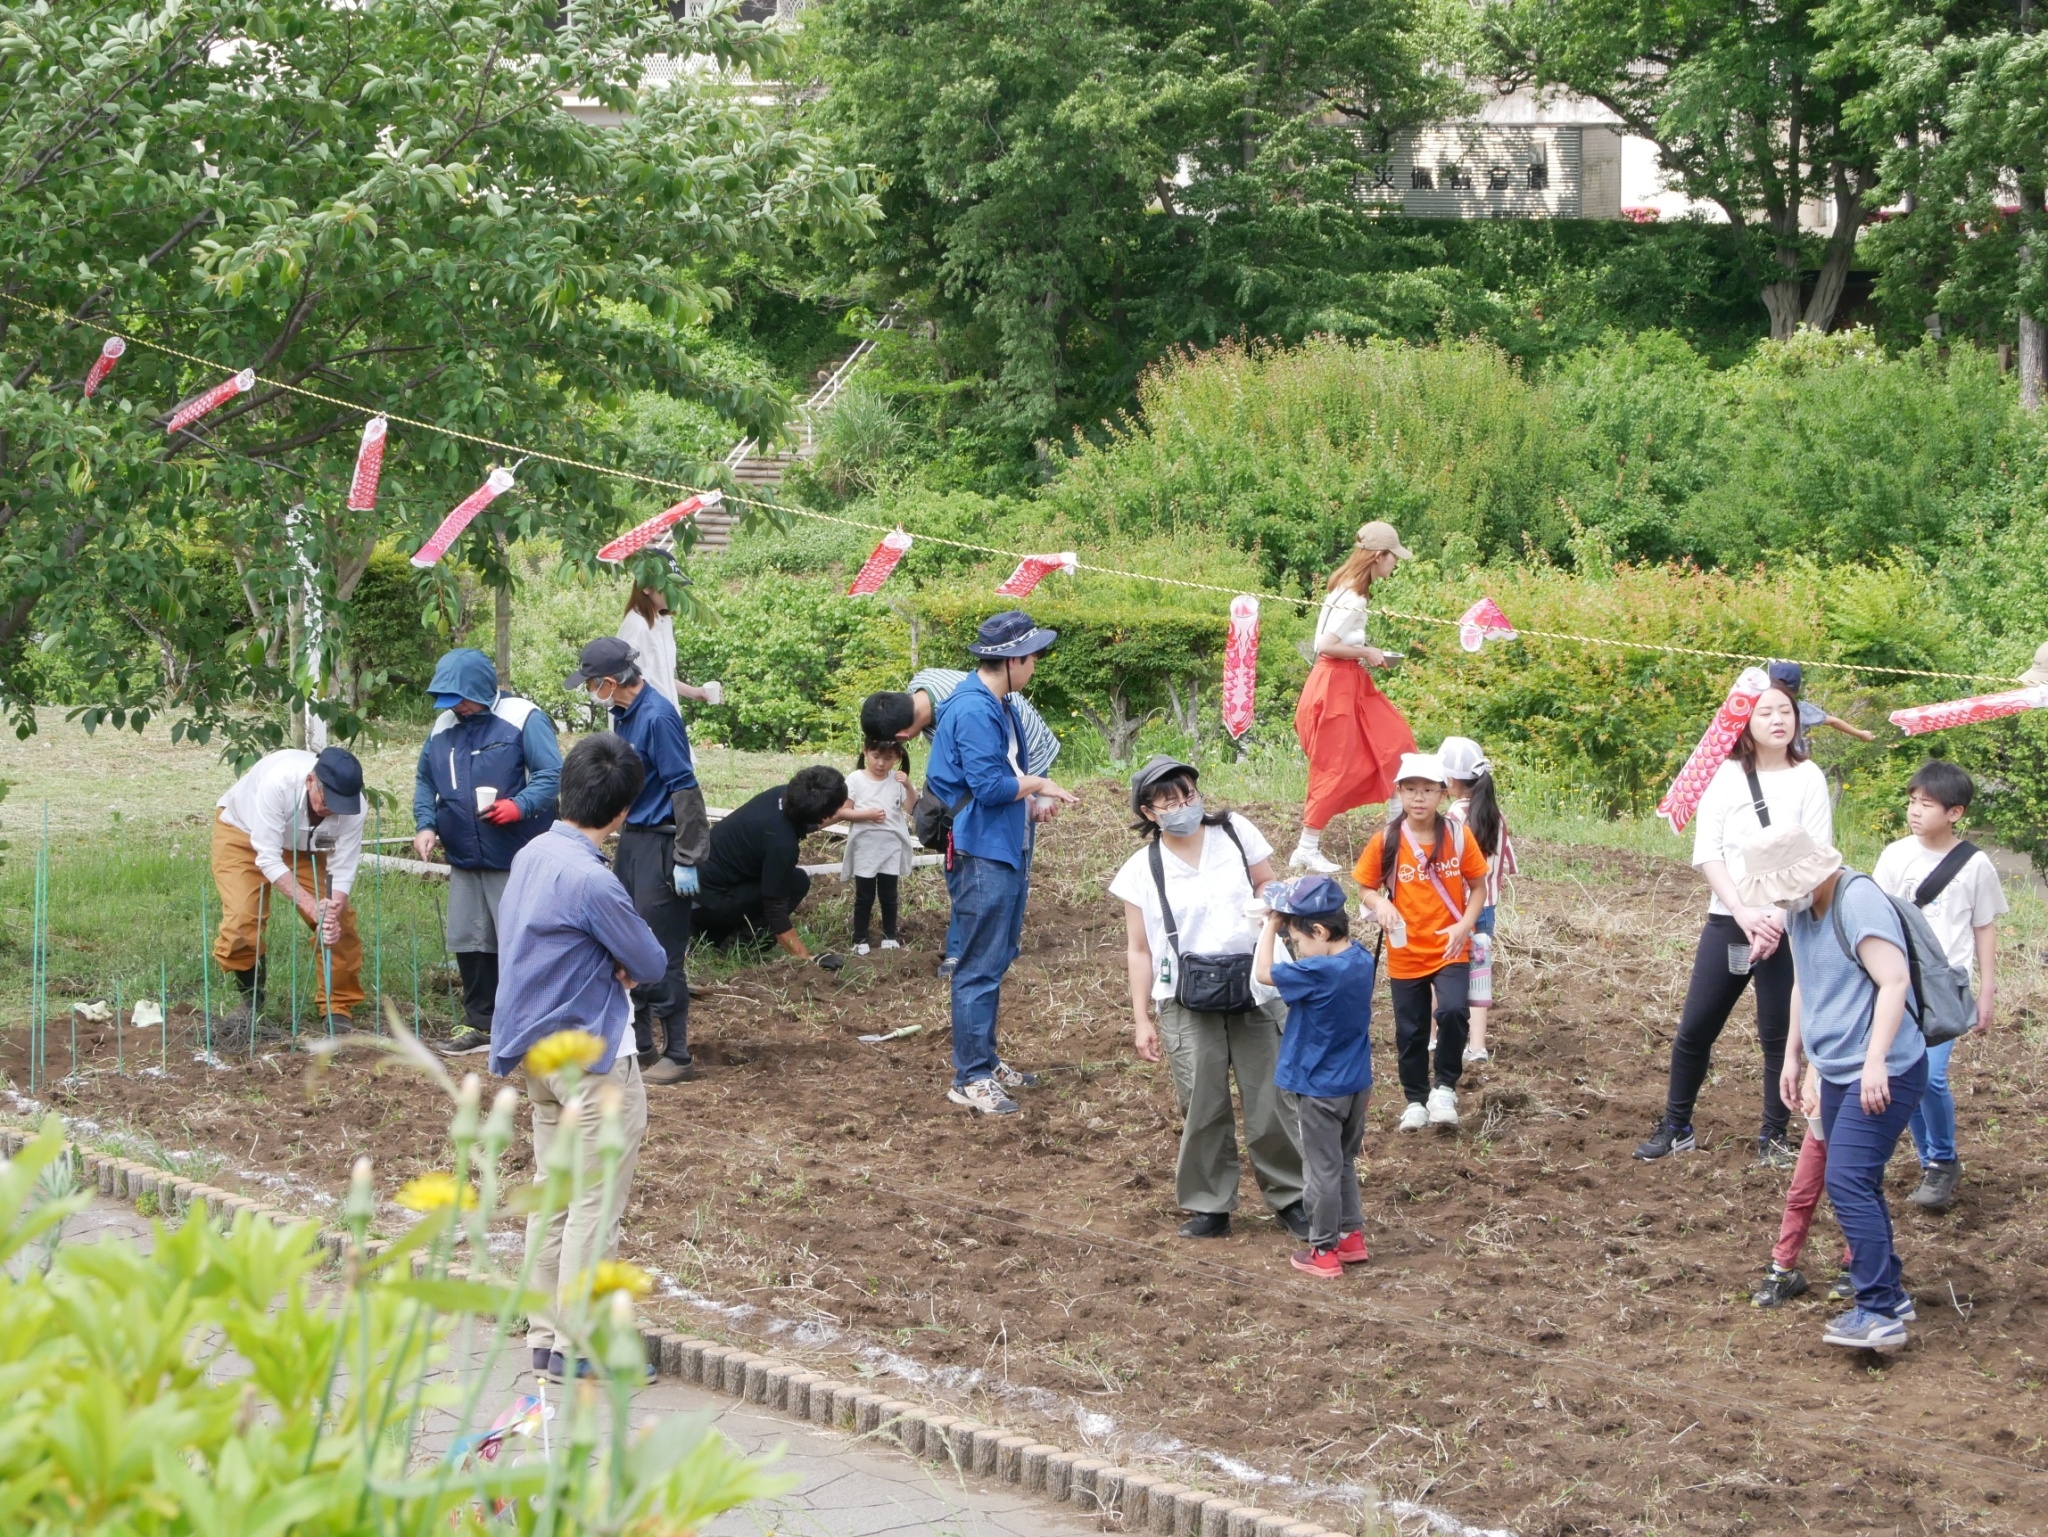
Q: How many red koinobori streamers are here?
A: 11